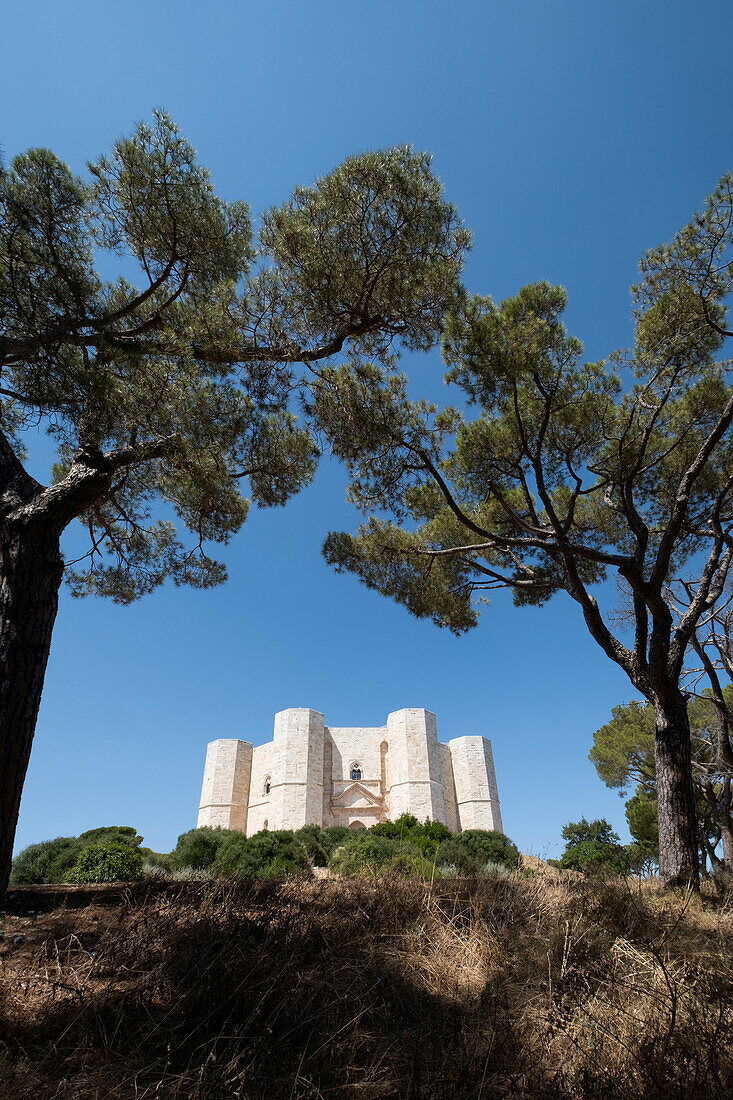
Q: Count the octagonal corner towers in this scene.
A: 4